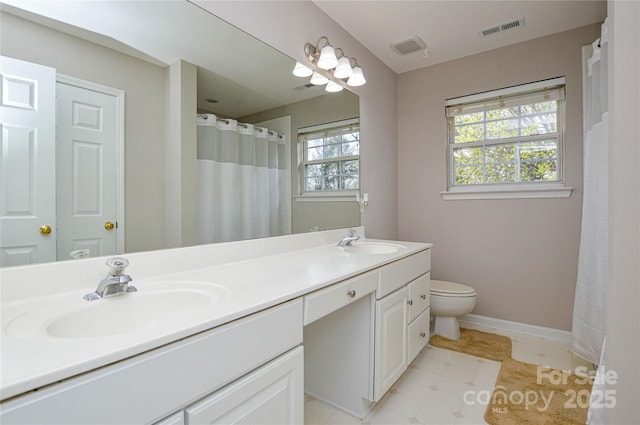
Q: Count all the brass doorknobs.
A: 2